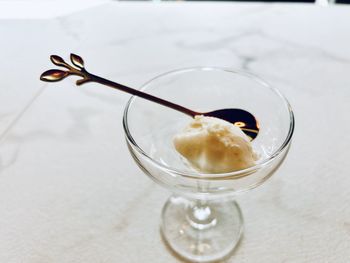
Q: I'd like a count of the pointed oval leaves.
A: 3